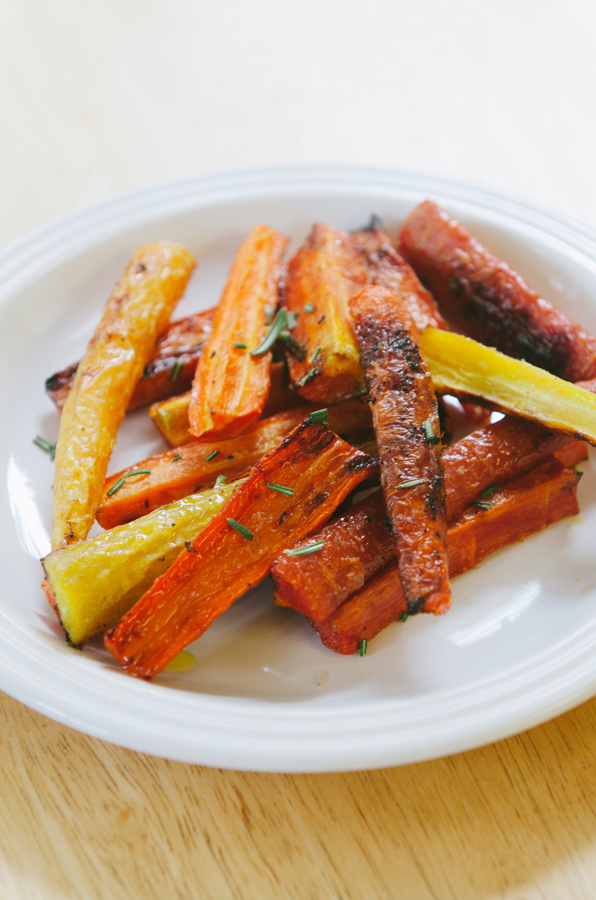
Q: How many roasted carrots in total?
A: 14